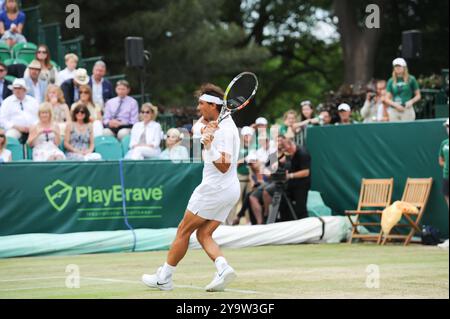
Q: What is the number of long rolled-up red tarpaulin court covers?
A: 0